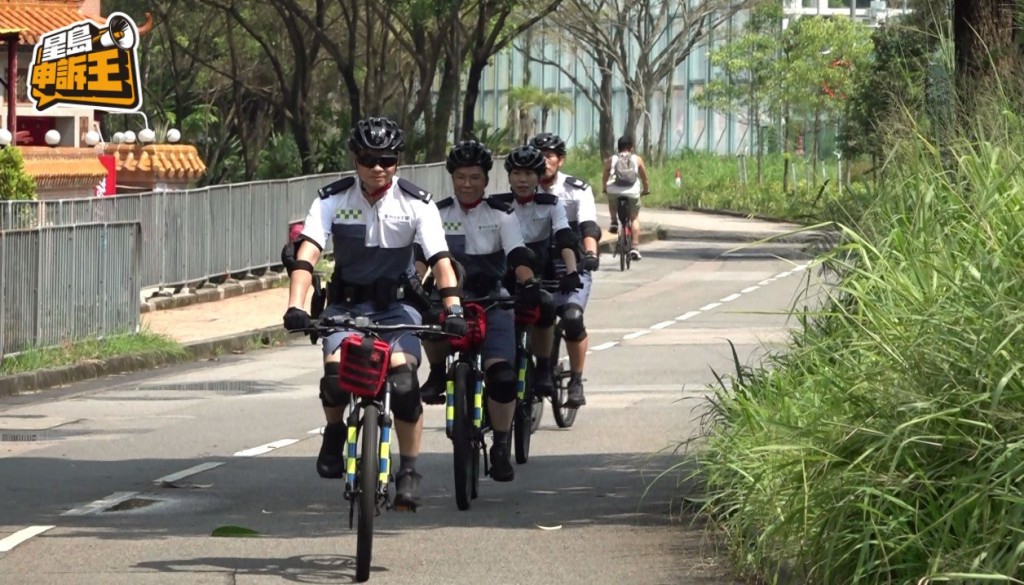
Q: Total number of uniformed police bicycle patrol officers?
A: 4